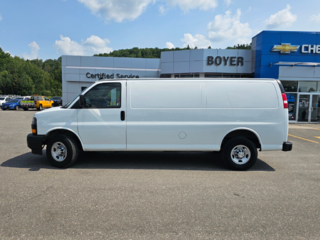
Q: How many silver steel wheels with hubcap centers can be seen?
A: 2